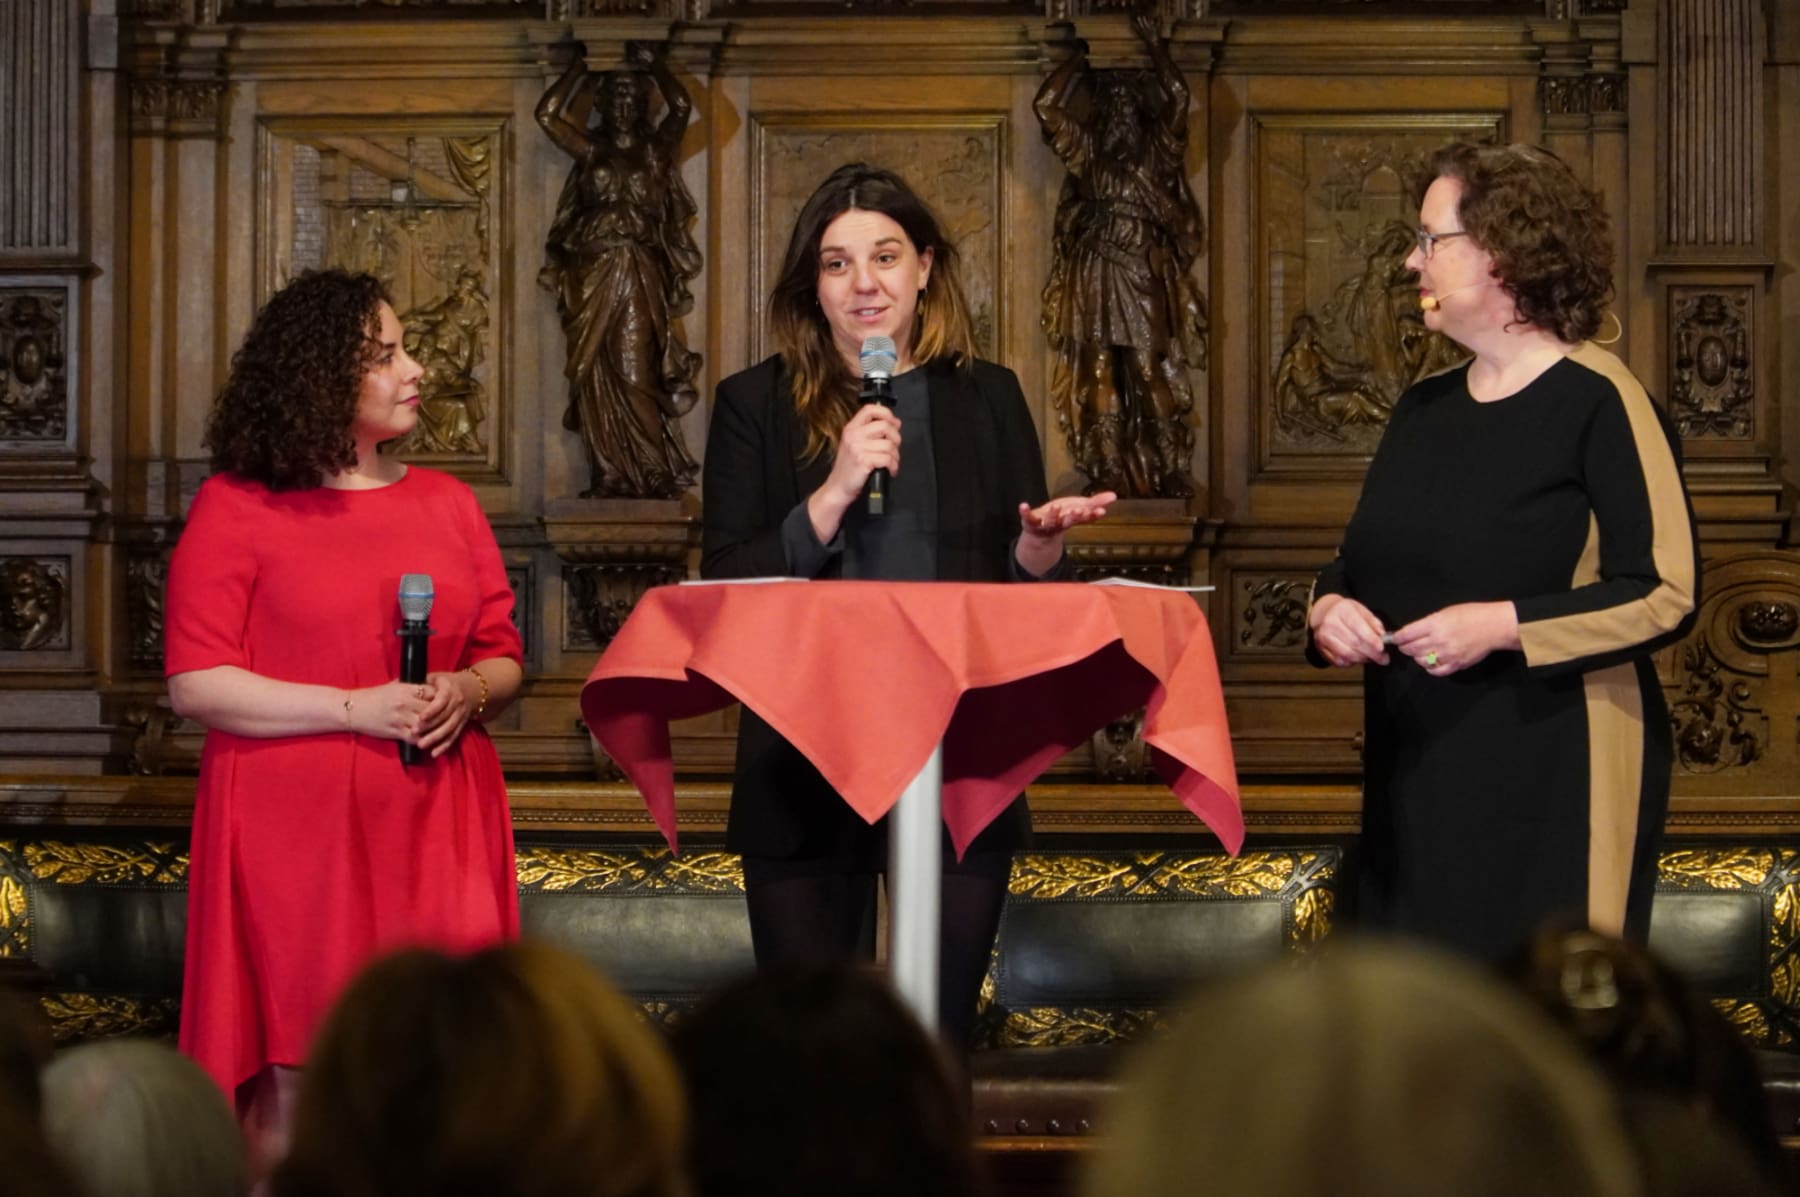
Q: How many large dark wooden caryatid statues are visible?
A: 2